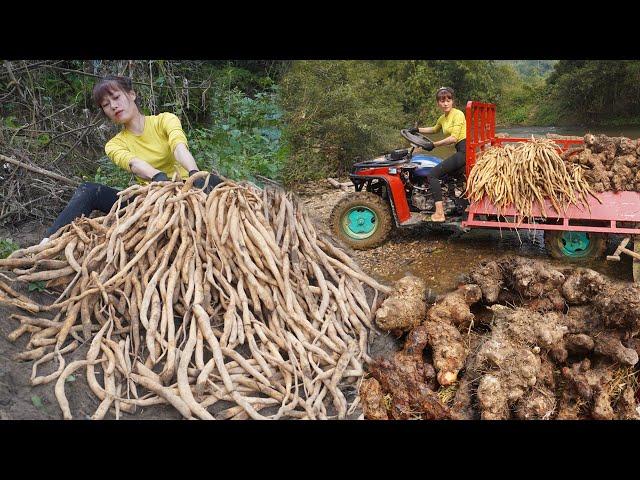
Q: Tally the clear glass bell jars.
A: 0